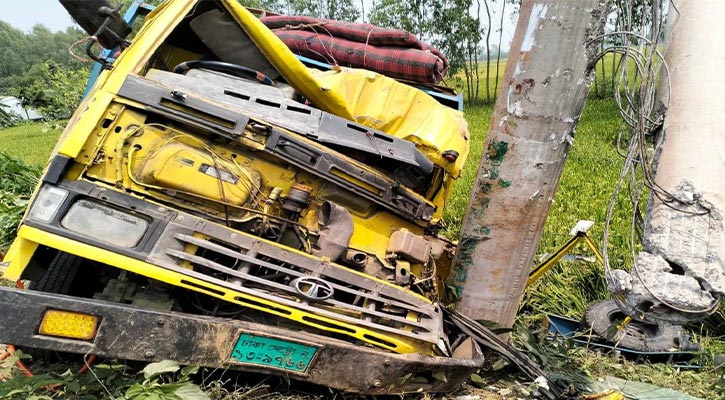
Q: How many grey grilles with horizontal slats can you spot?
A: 1